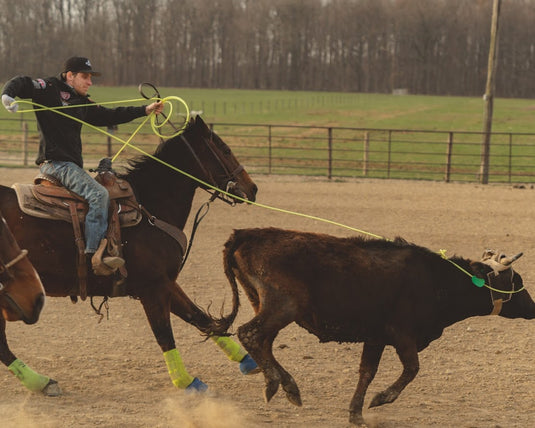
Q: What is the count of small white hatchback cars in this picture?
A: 0